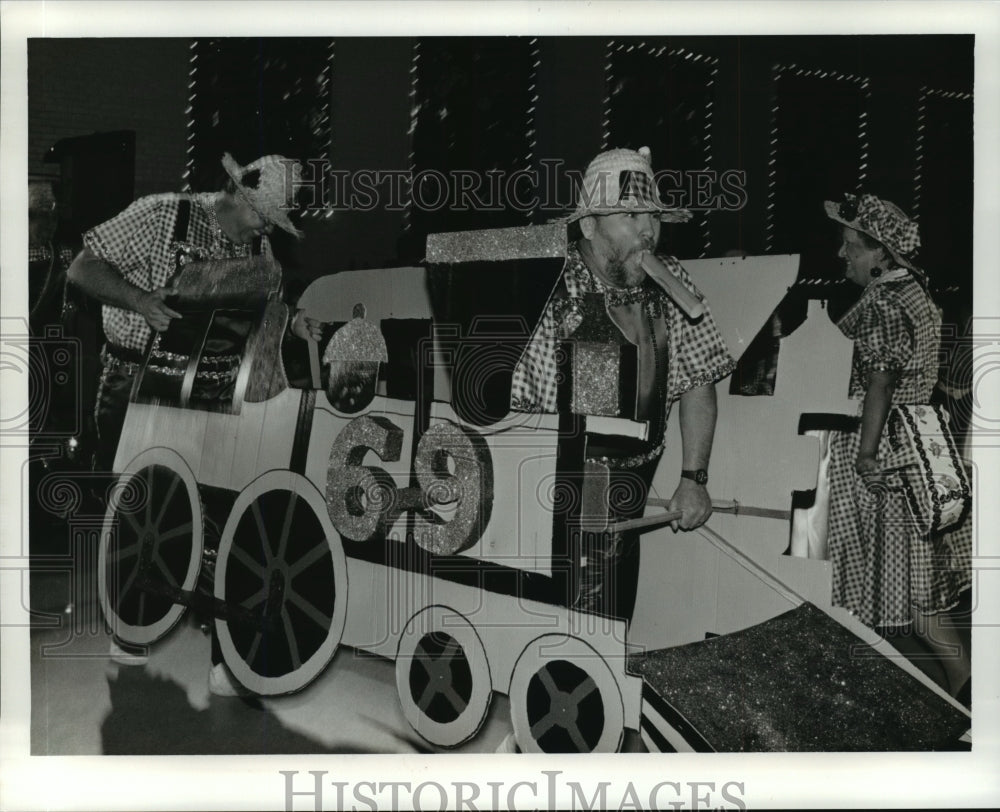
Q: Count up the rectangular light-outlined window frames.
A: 5